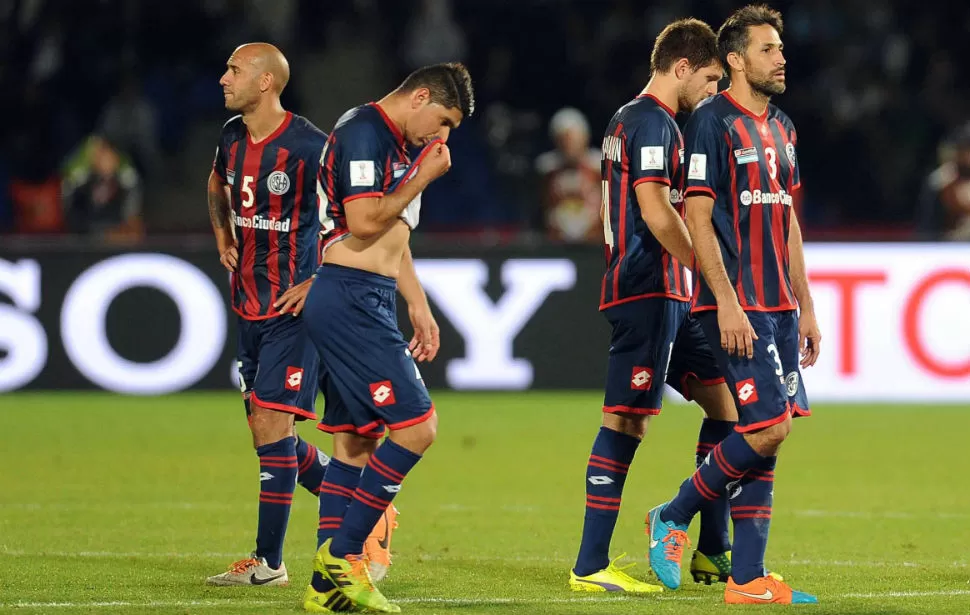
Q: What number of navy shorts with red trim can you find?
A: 4